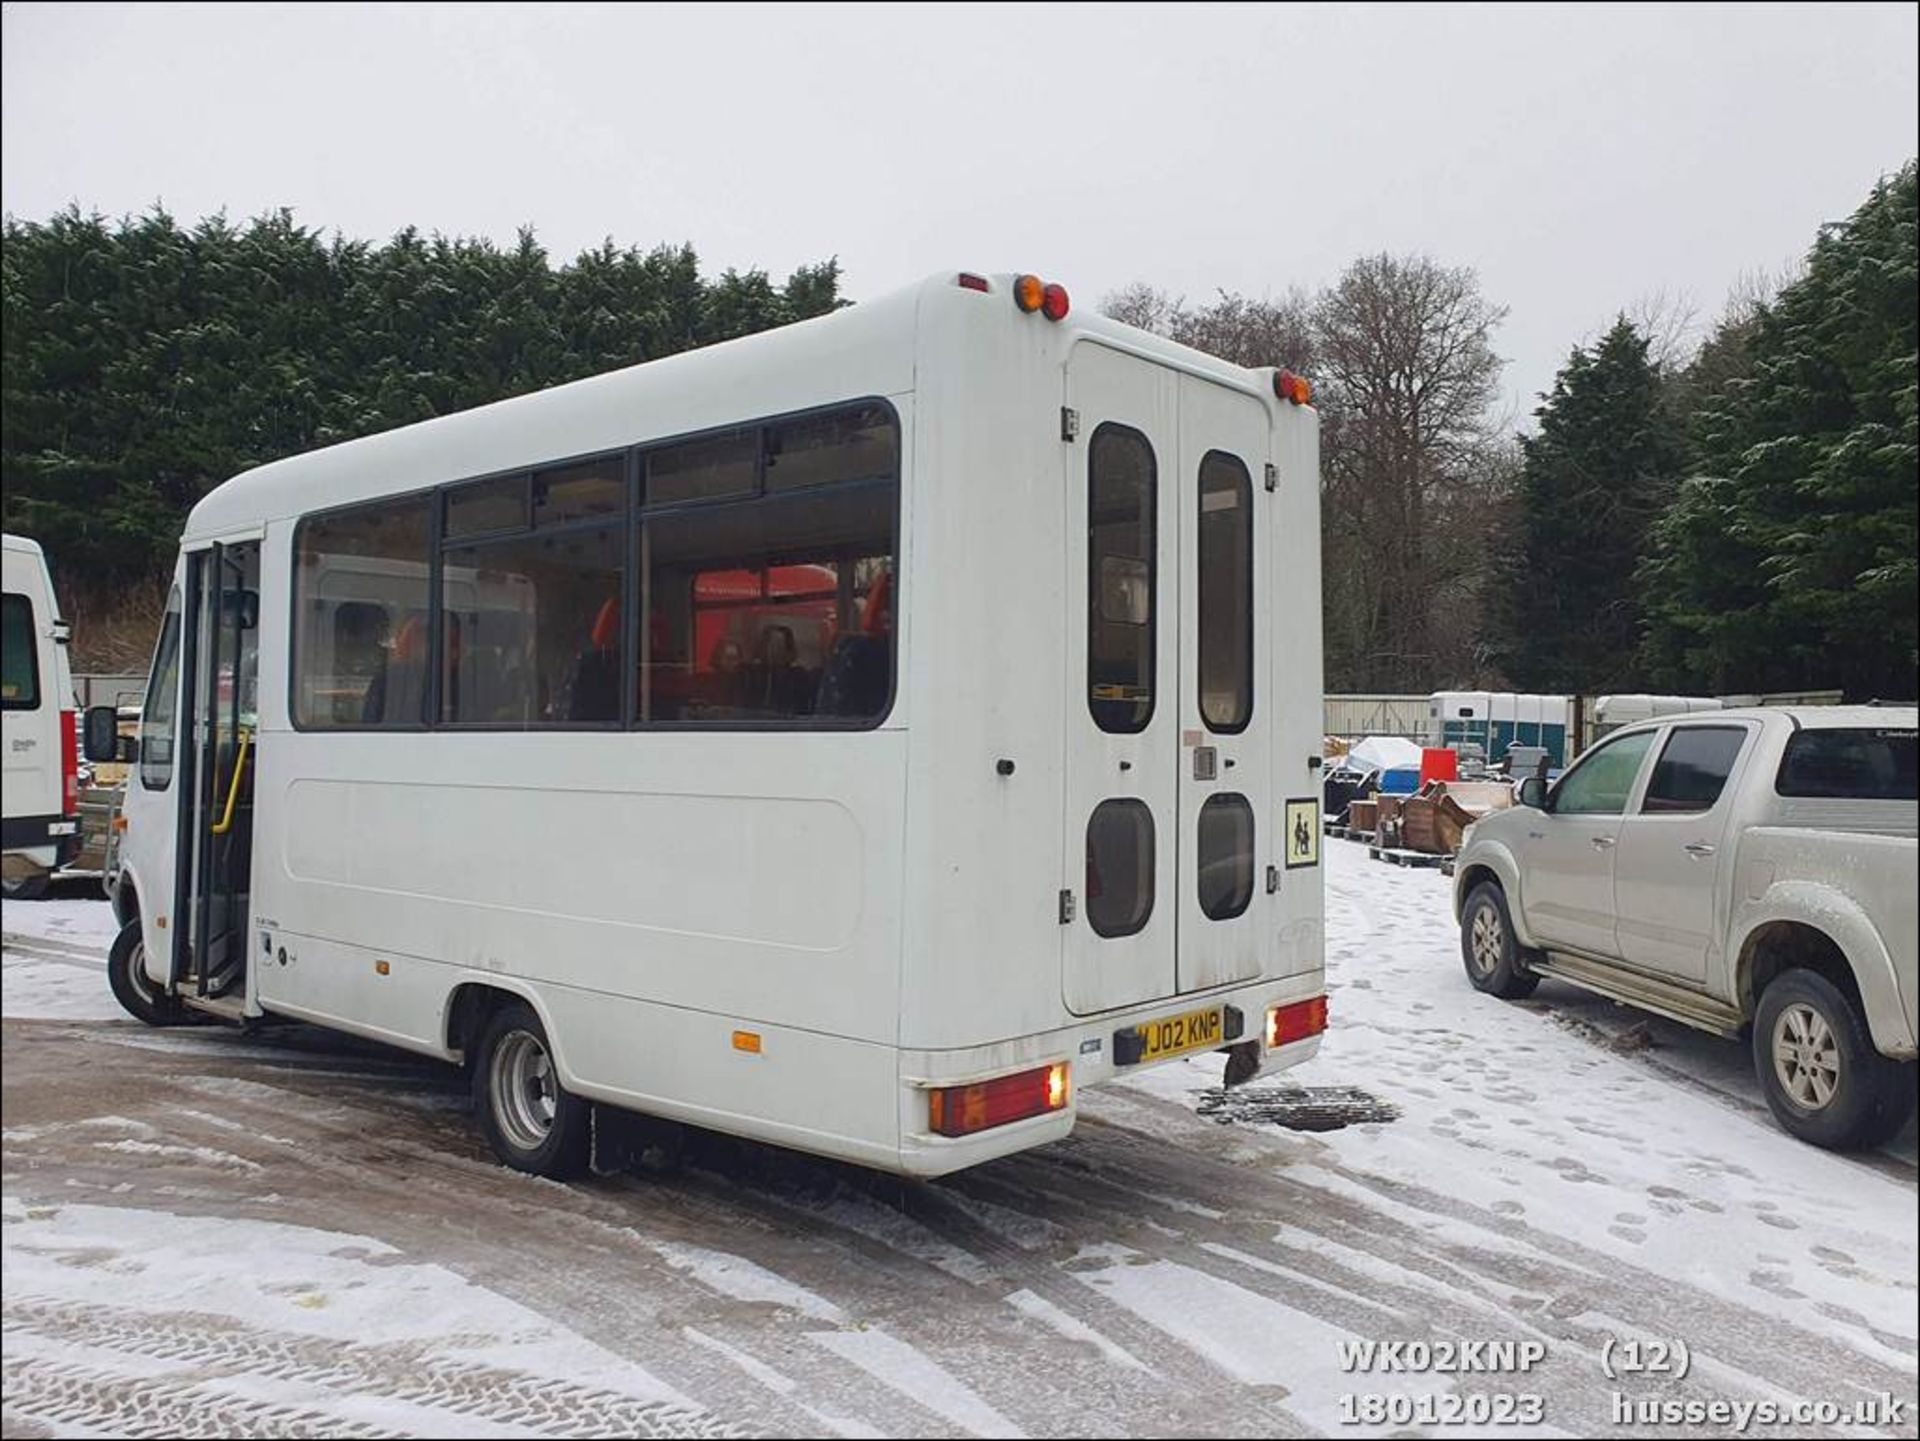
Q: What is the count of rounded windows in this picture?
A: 4